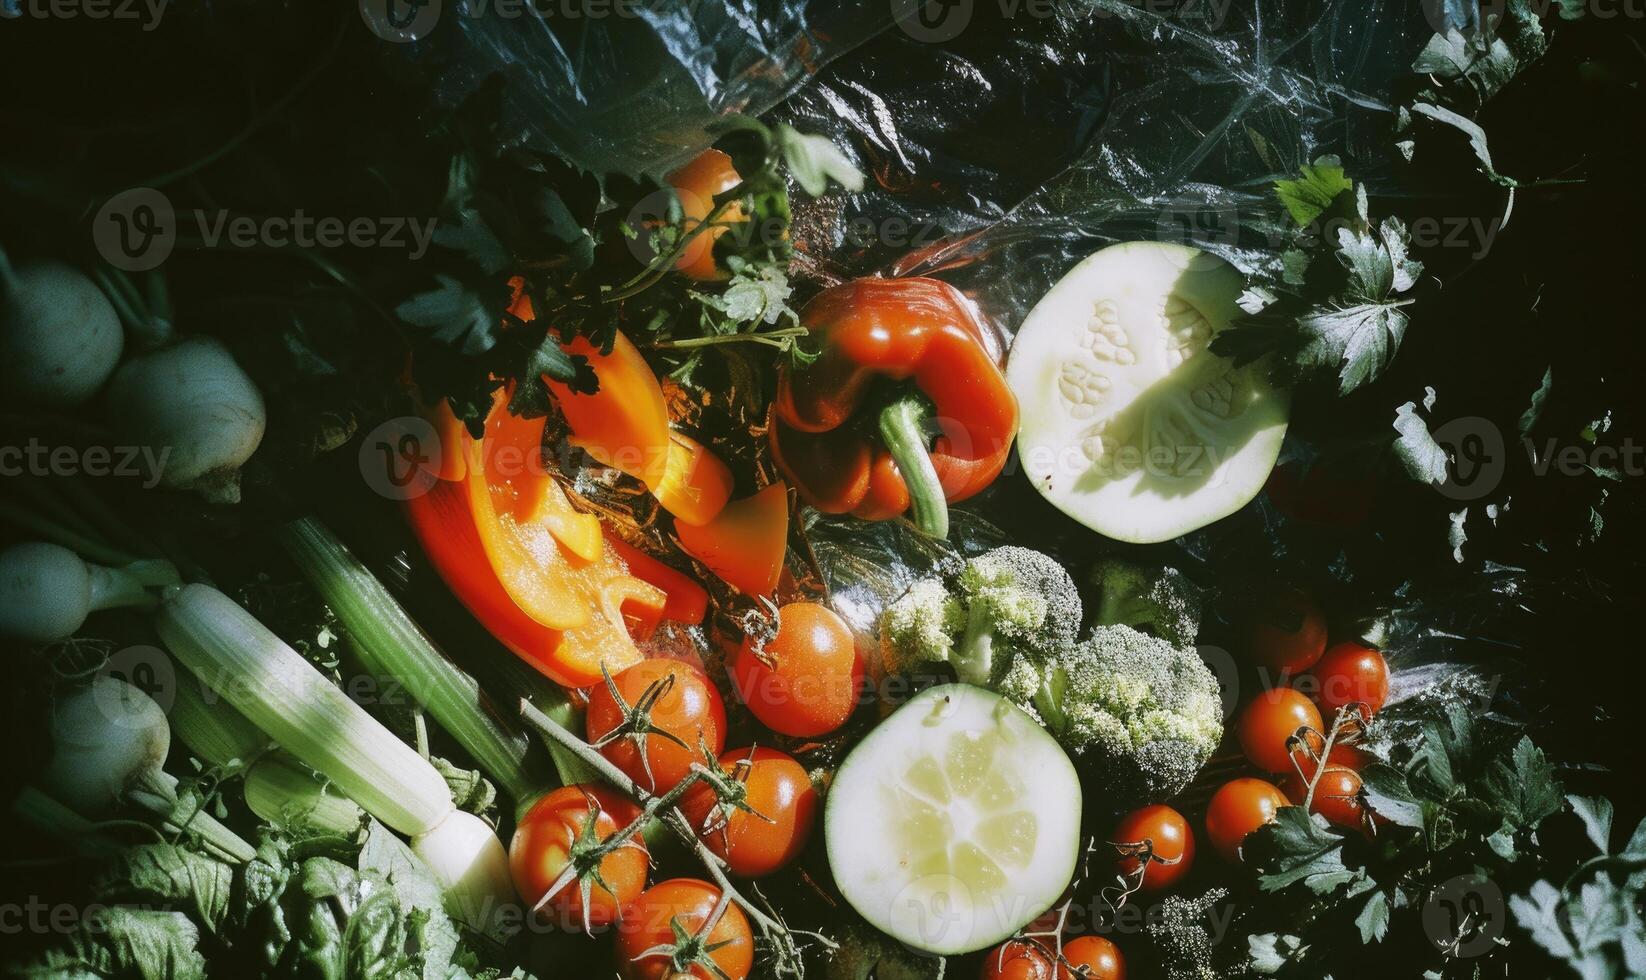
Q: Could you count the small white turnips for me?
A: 4